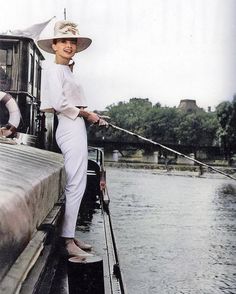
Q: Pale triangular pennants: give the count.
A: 1